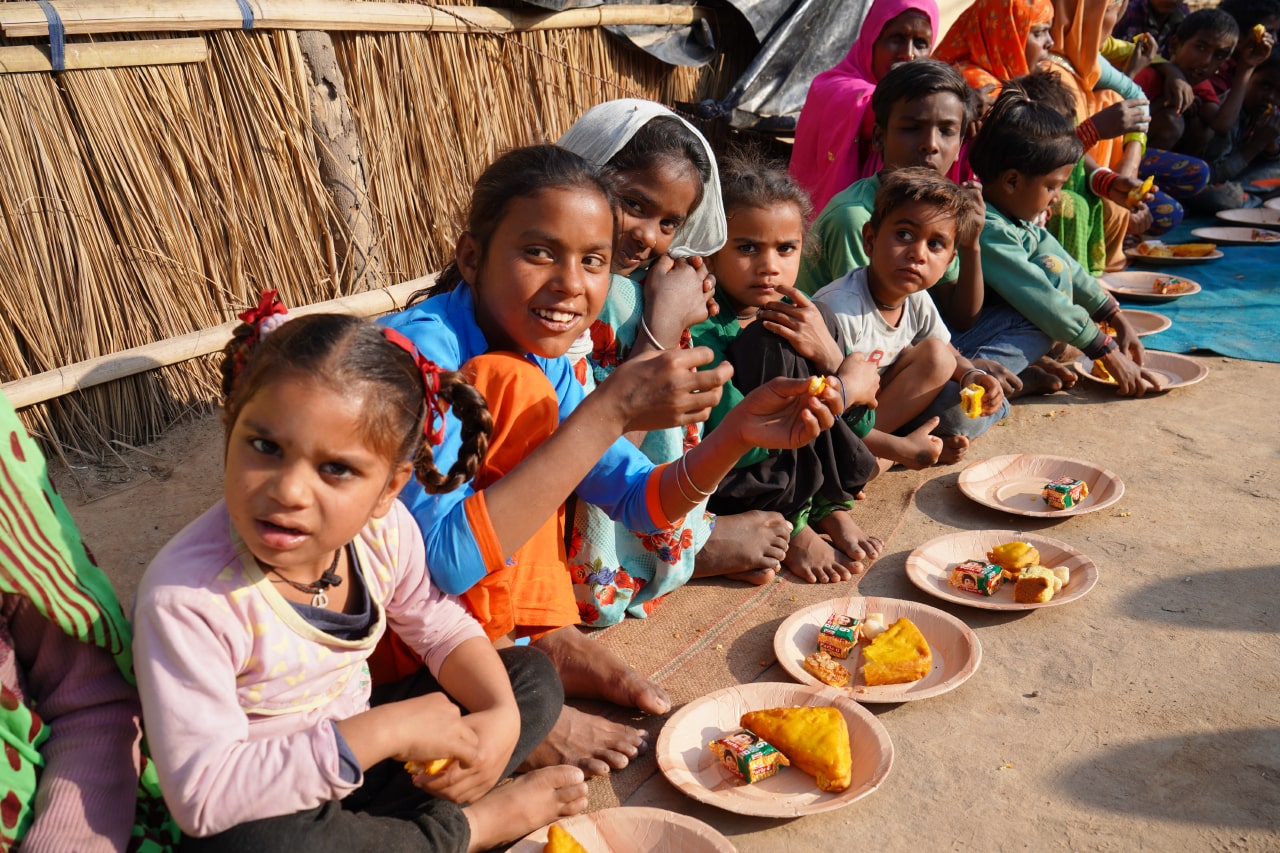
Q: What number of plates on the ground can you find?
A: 12